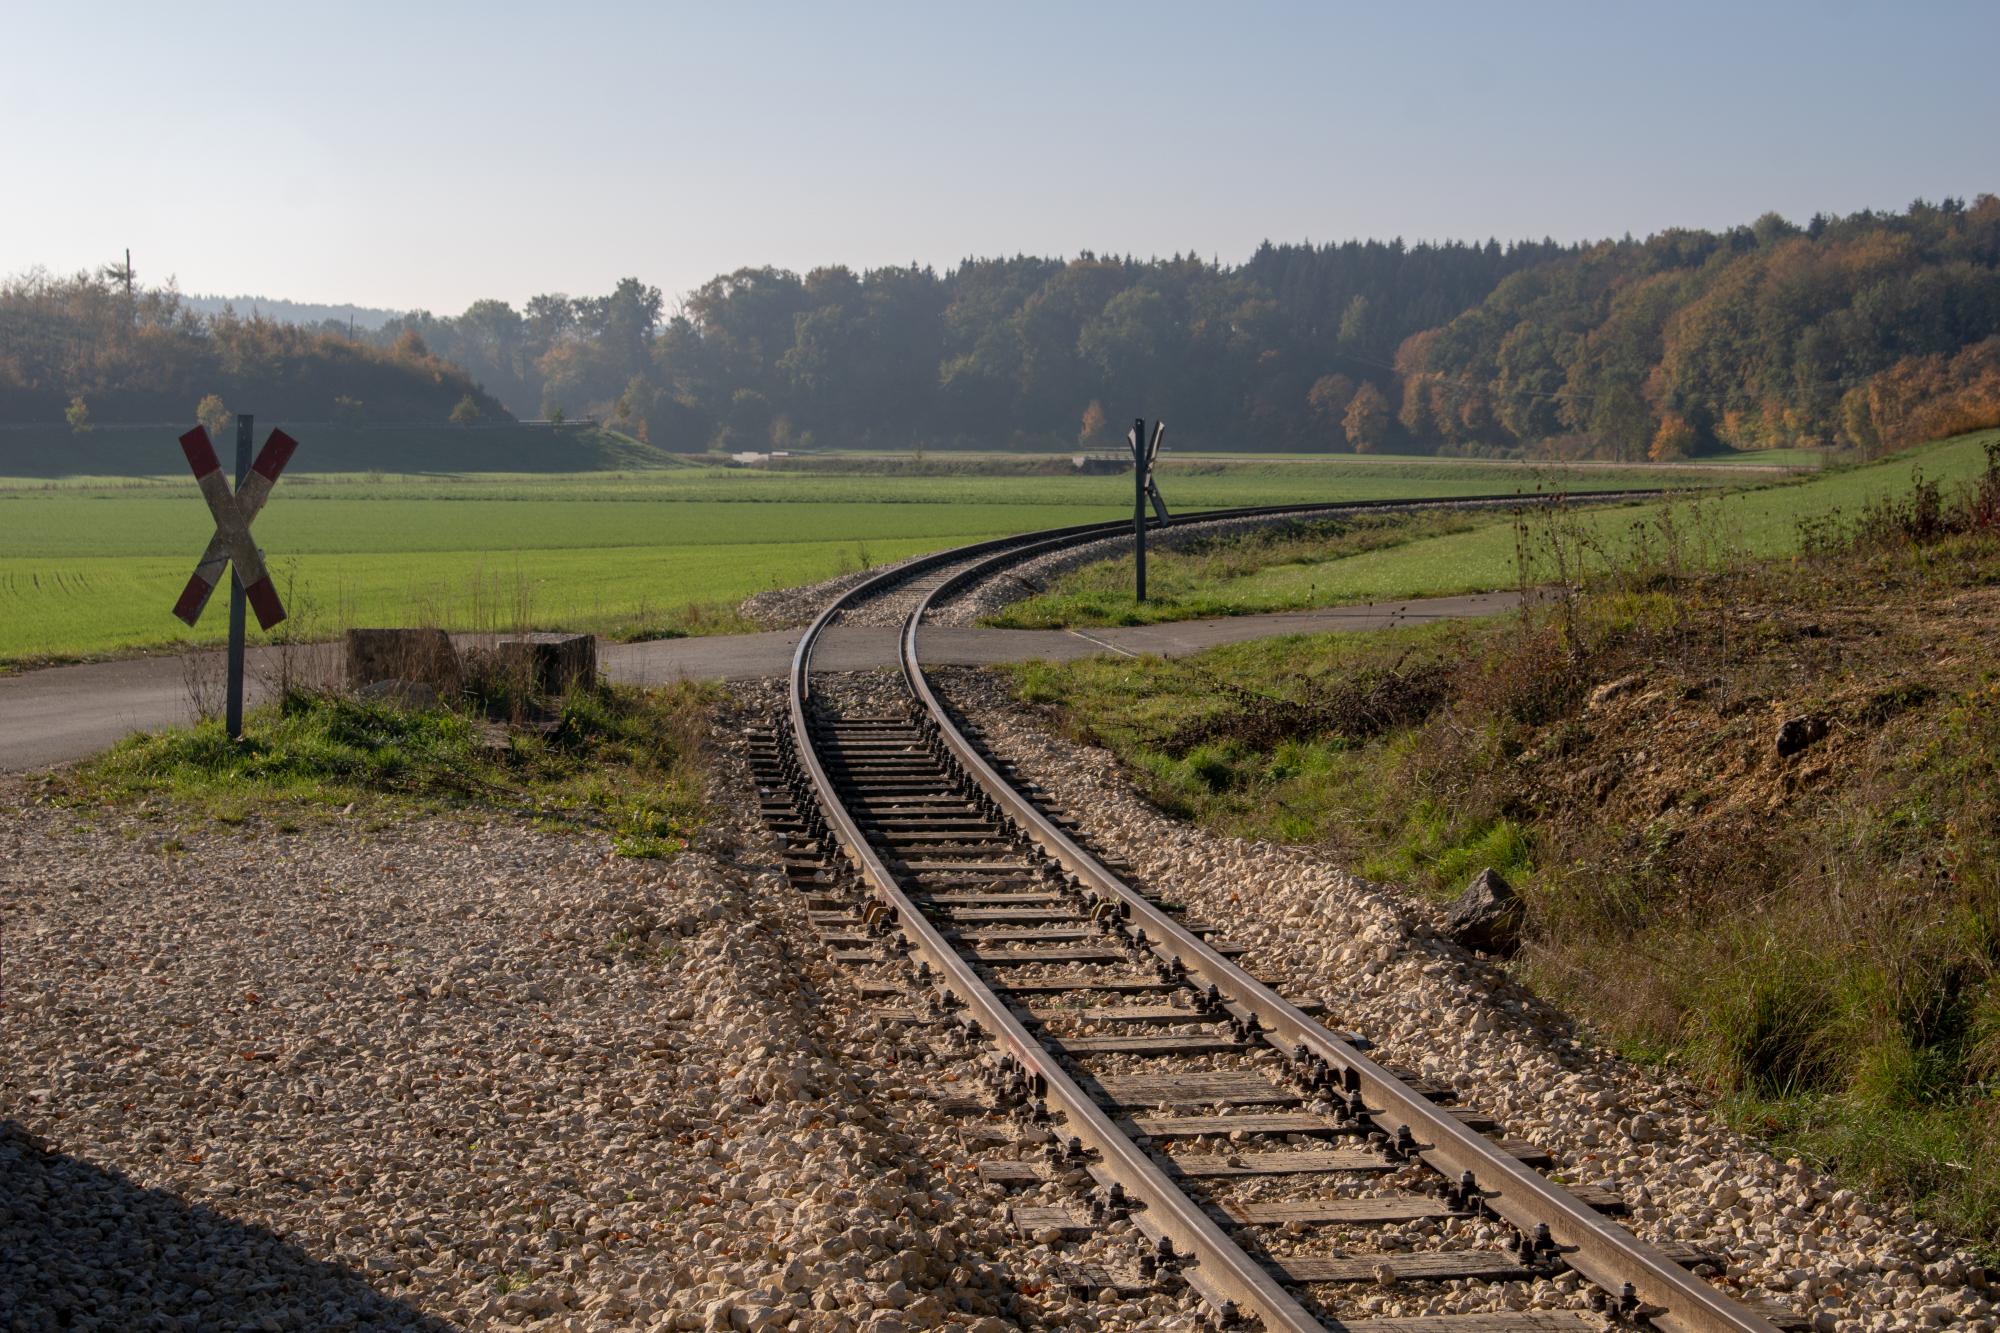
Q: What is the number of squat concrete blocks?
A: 2